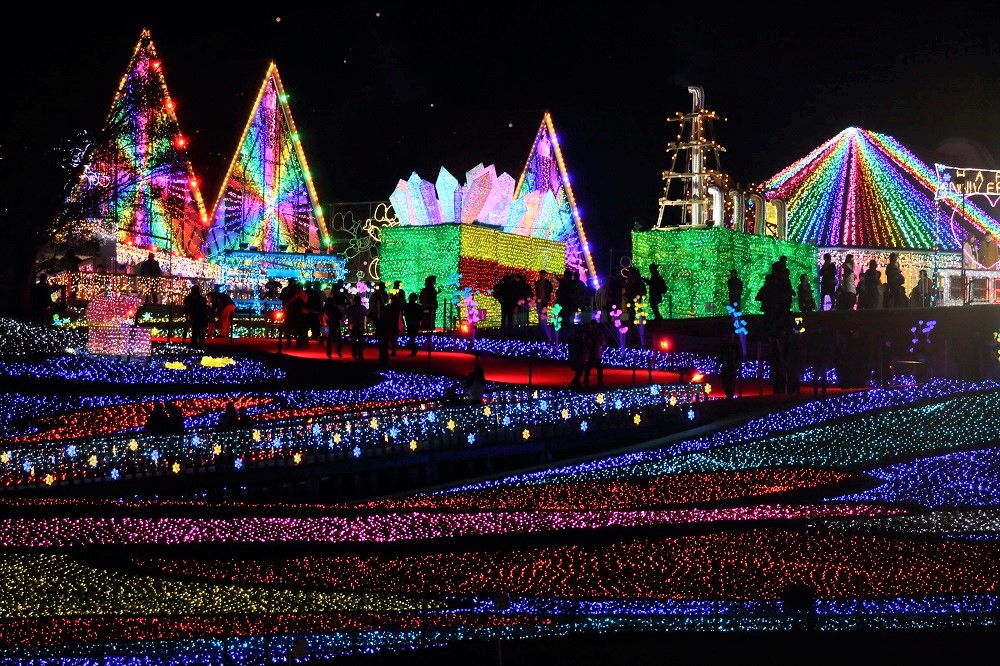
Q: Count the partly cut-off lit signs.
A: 1